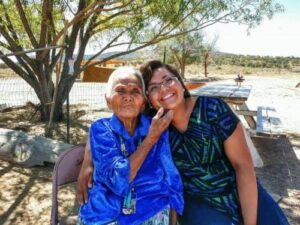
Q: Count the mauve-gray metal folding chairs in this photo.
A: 1